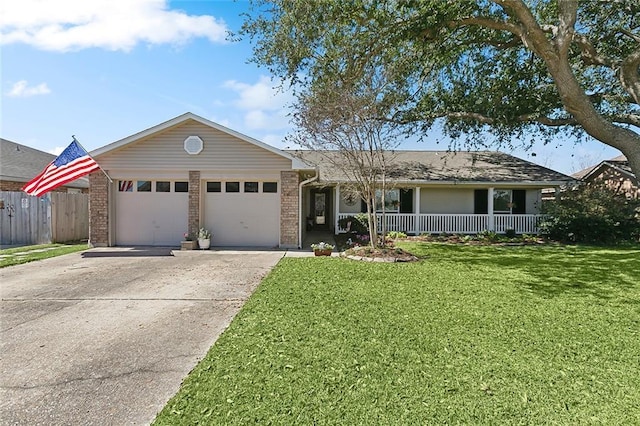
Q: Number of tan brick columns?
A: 3